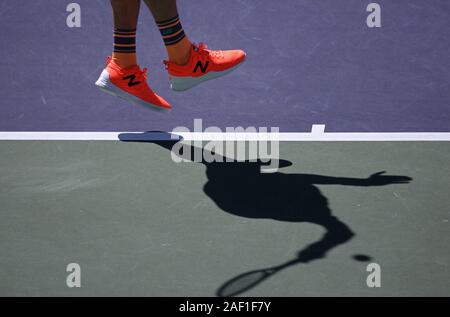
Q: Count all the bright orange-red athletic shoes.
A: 2